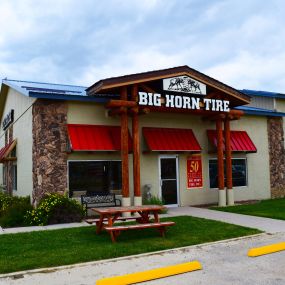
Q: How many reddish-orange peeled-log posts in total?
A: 4